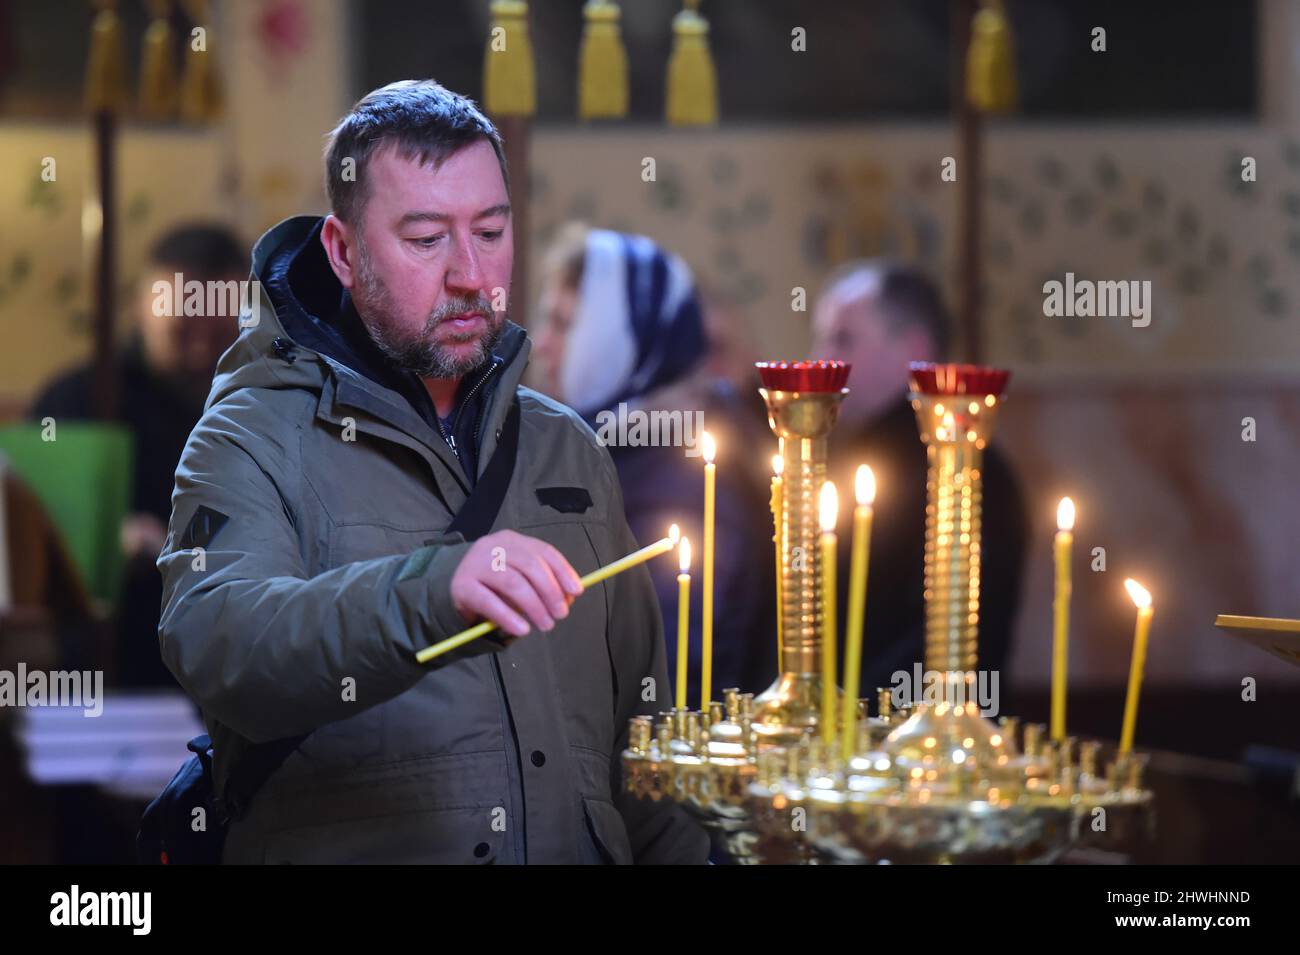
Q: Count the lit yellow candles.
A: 8